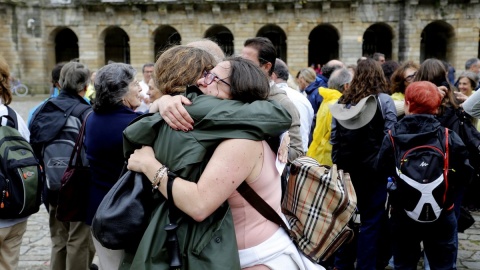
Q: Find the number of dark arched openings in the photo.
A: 8